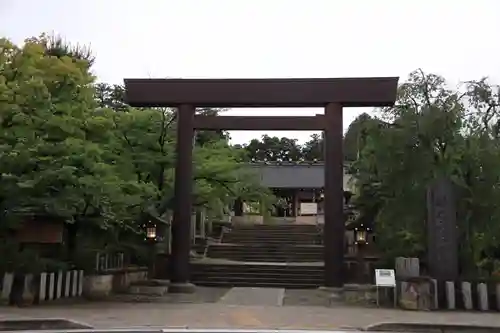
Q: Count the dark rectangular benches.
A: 0